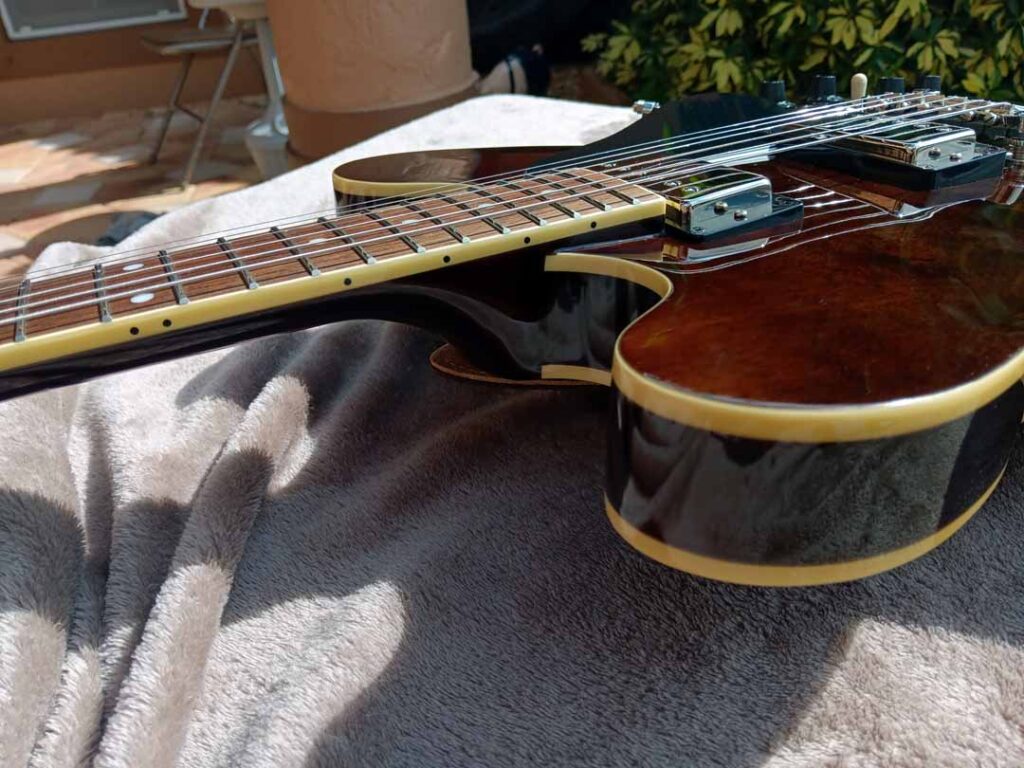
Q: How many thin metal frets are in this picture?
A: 13